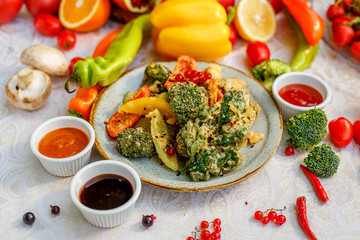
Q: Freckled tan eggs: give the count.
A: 0